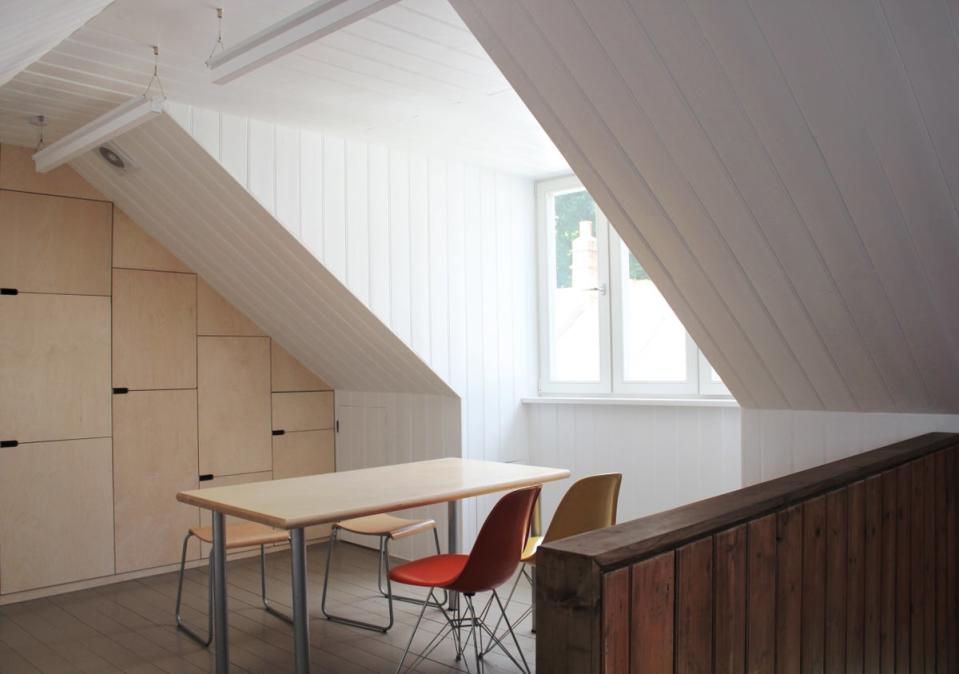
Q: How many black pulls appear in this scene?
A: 5